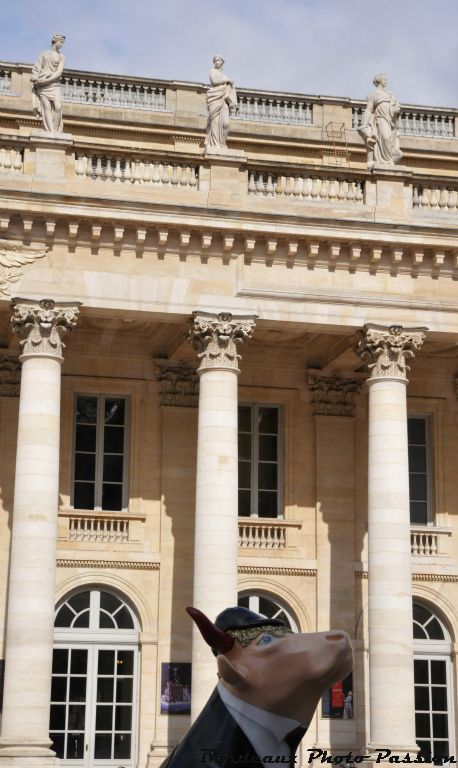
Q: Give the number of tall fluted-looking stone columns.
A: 3